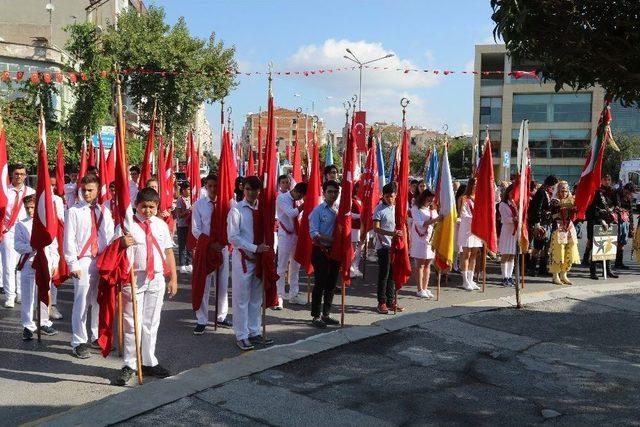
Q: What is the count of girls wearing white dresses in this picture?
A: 3